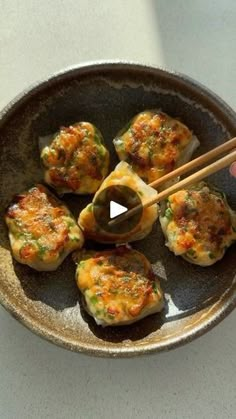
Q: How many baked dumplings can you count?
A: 6